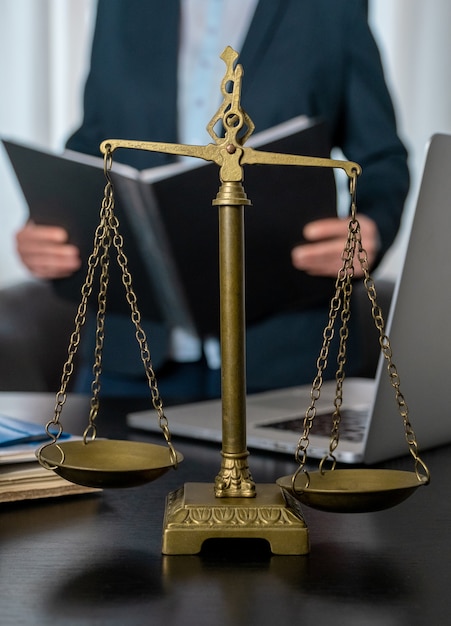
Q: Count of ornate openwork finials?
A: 1